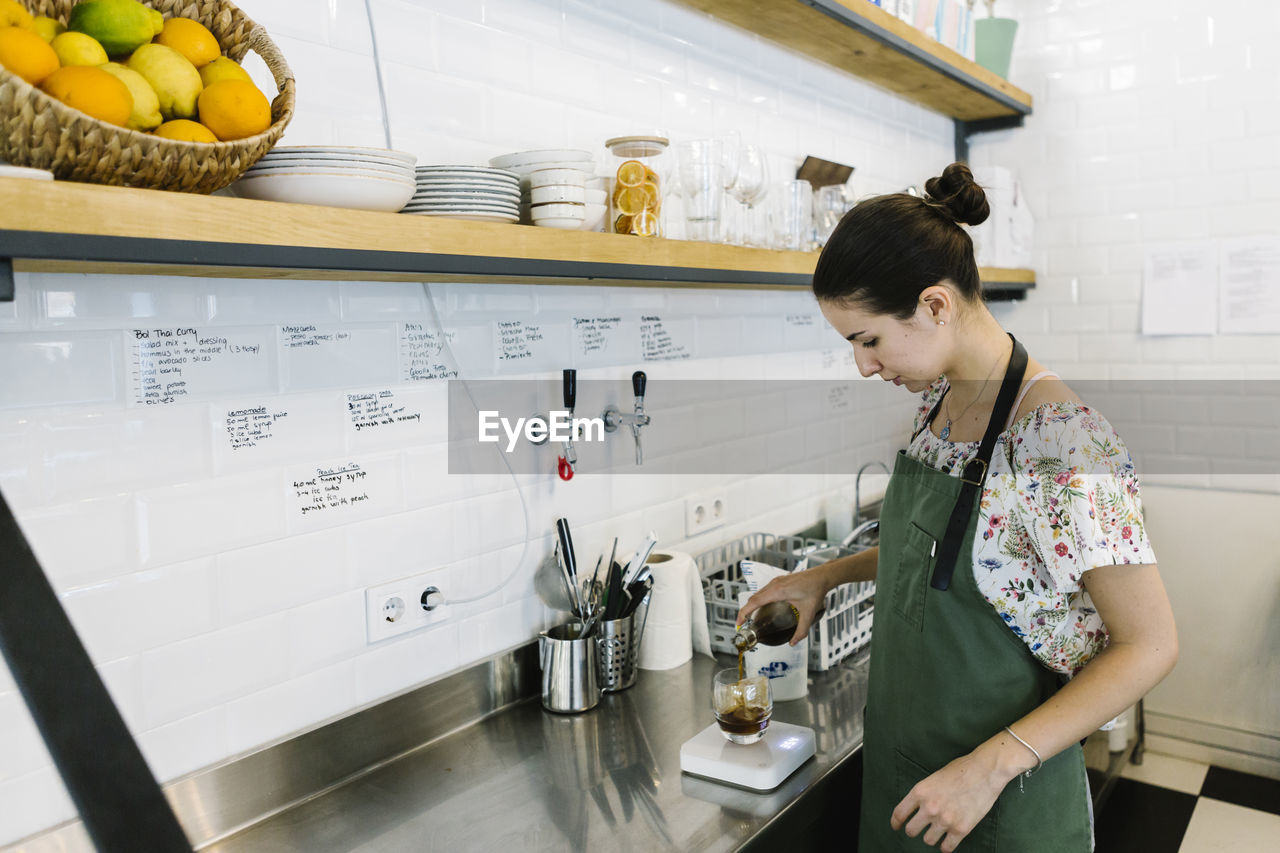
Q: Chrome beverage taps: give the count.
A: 2